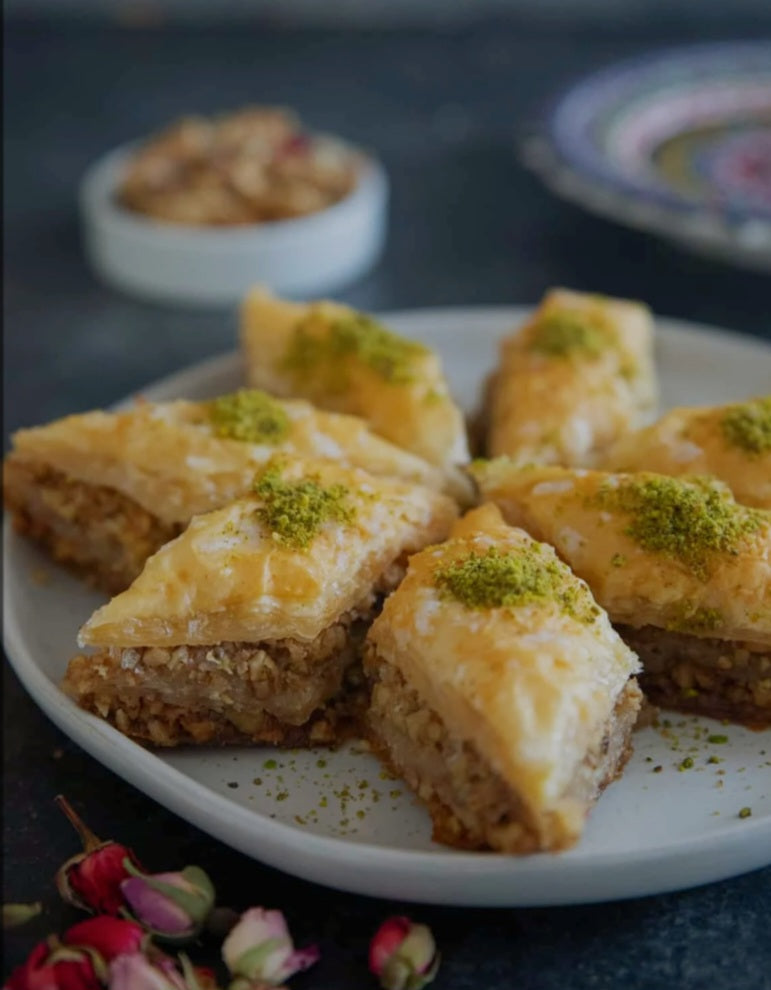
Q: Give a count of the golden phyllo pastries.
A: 7